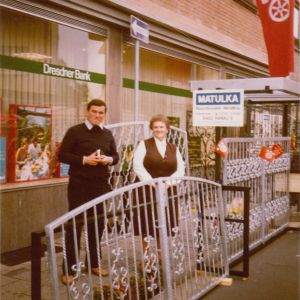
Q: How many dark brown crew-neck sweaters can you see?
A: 1